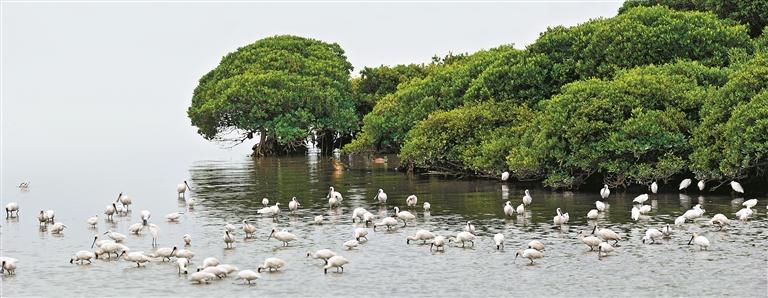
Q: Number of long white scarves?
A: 0